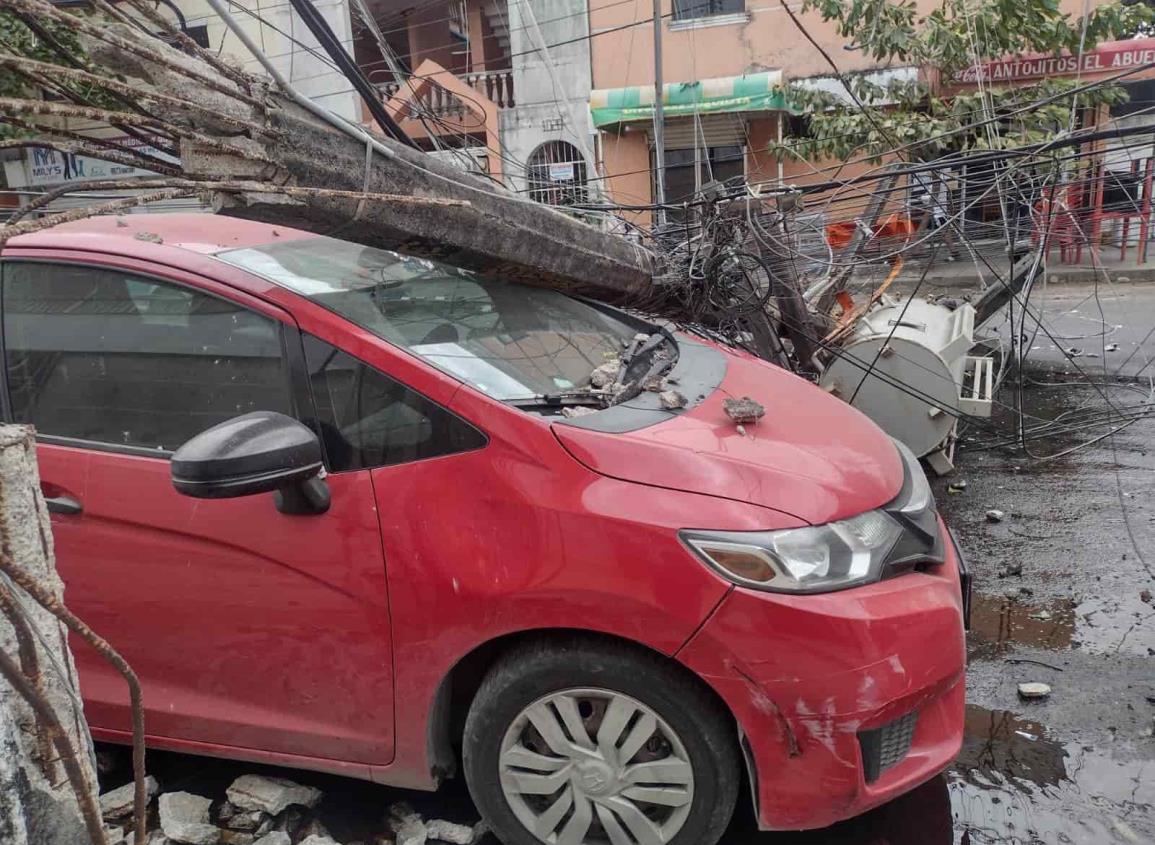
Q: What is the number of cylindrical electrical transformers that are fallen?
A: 1